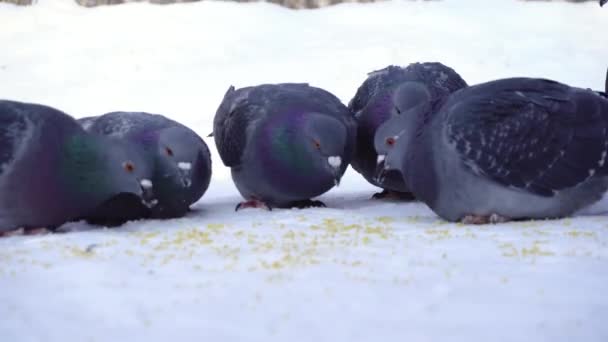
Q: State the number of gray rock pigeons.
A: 5